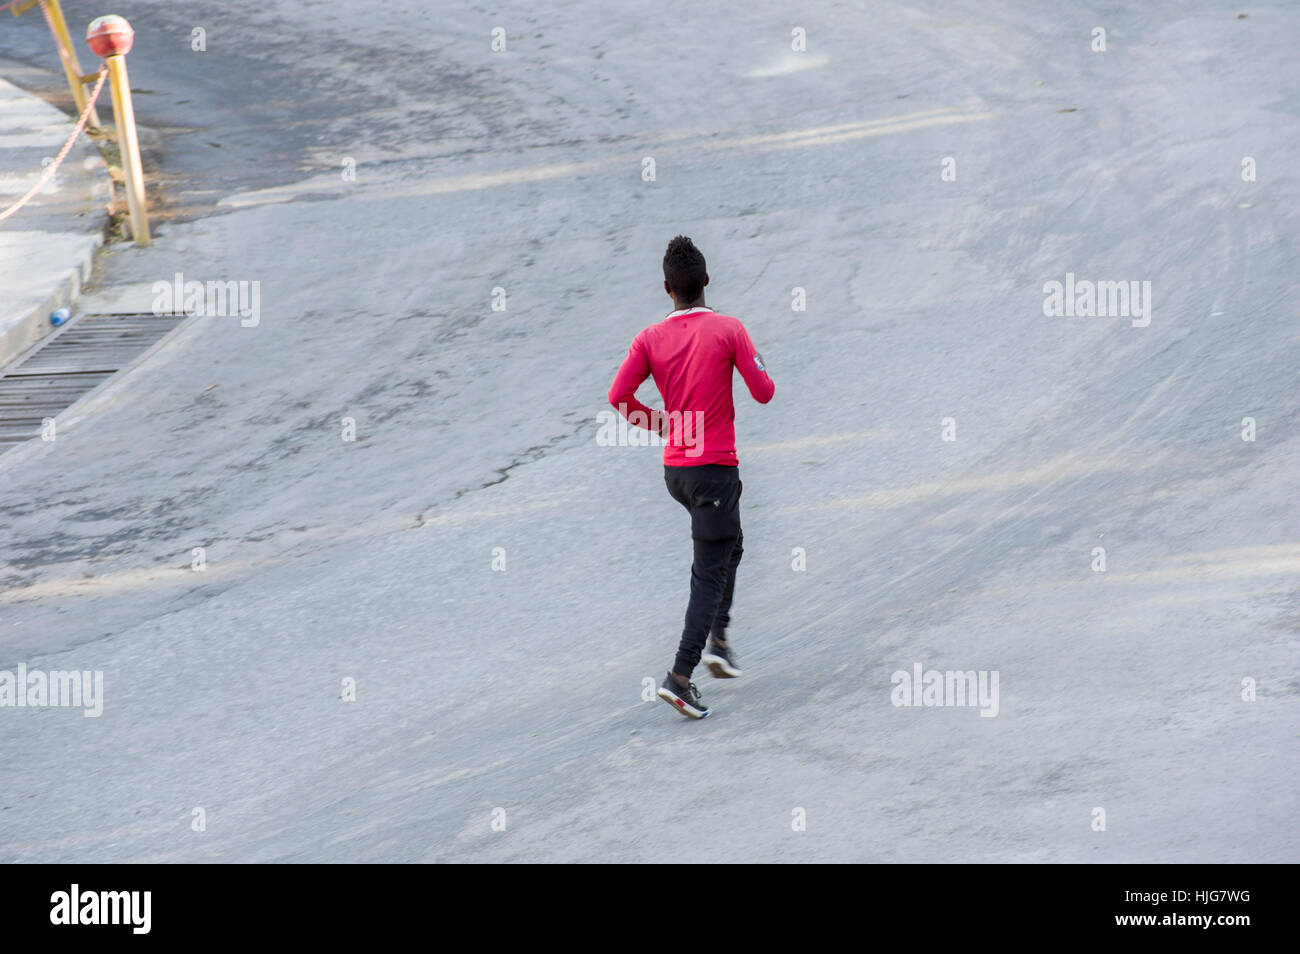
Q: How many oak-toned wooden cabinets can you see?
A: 0